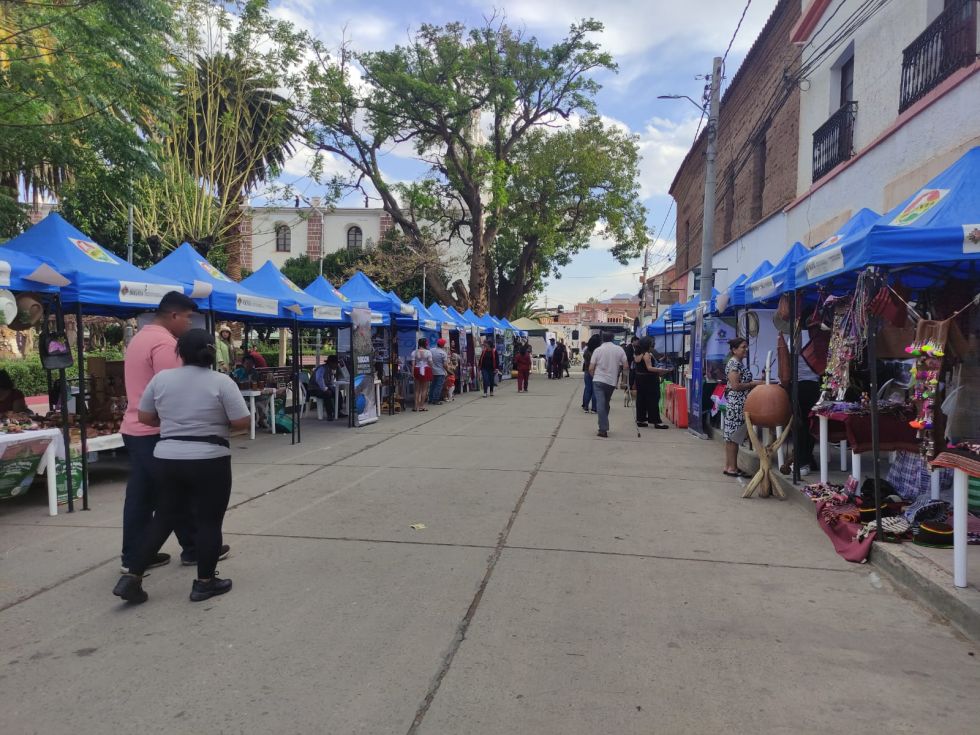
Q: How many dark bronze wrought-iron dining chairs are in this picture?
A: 0